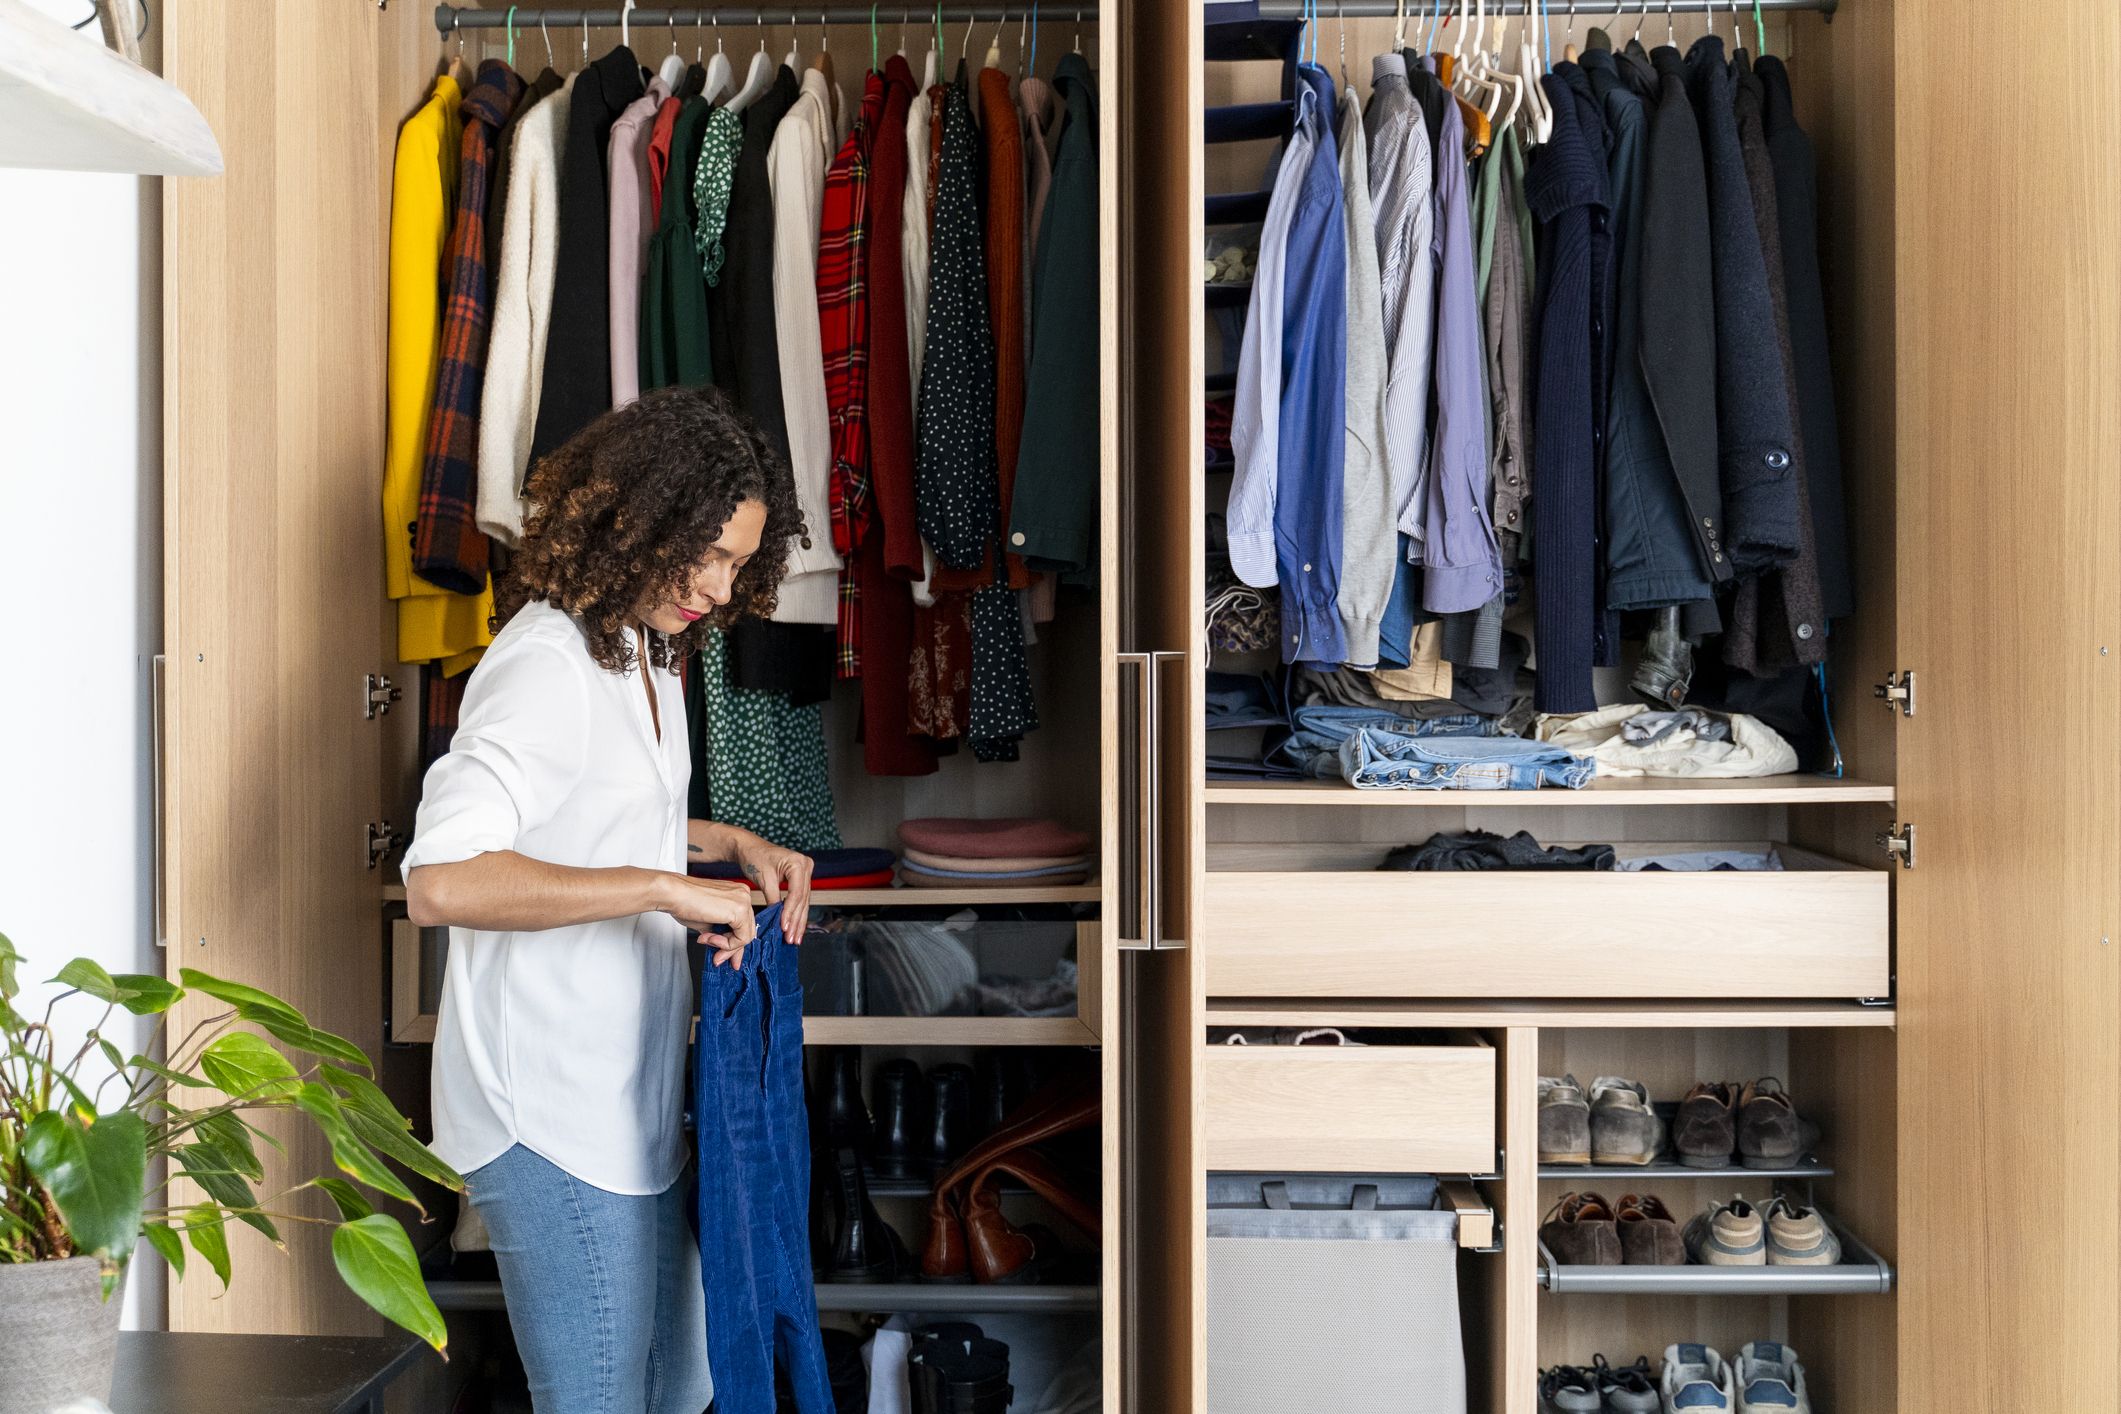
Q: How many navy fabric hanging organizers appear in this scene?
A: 1